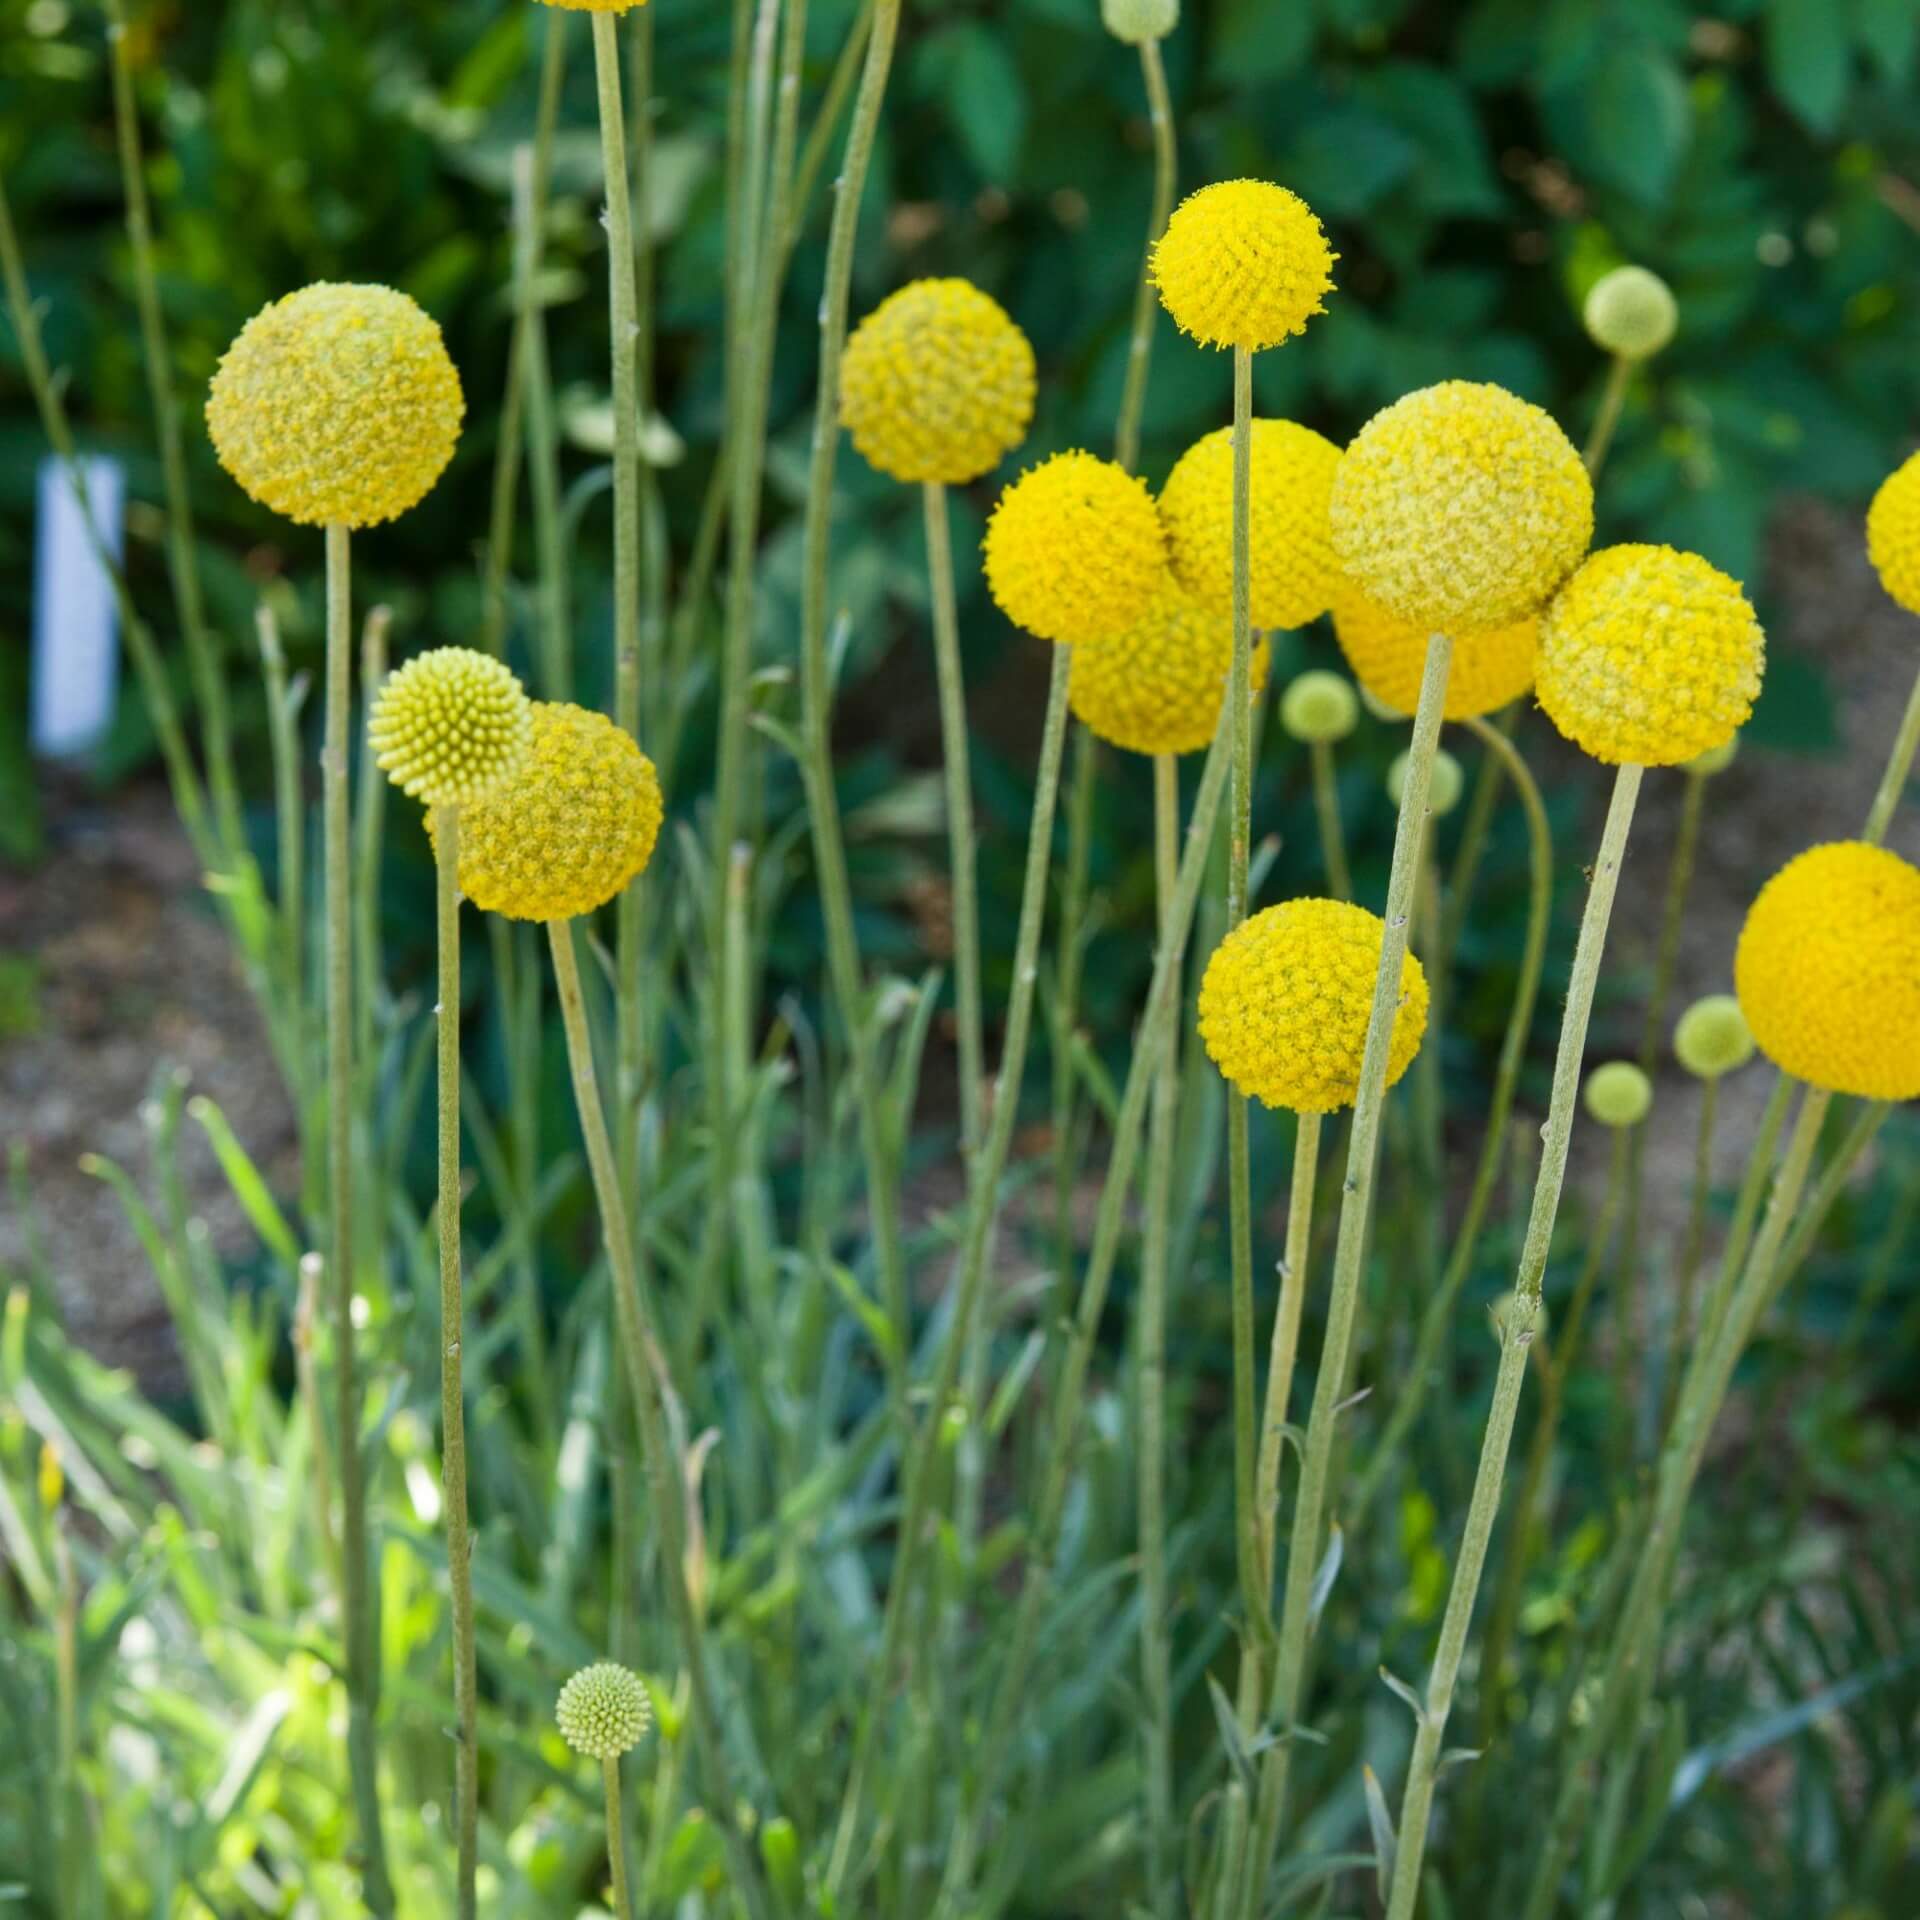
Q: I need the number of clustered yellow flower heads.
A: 14